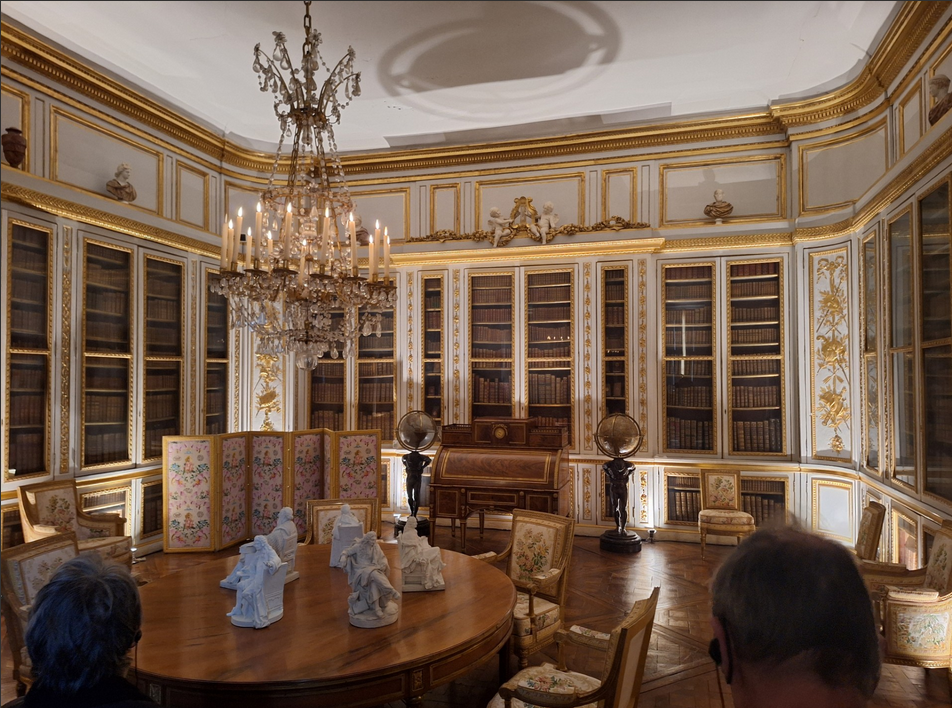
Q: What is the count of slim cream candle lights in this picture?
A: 14